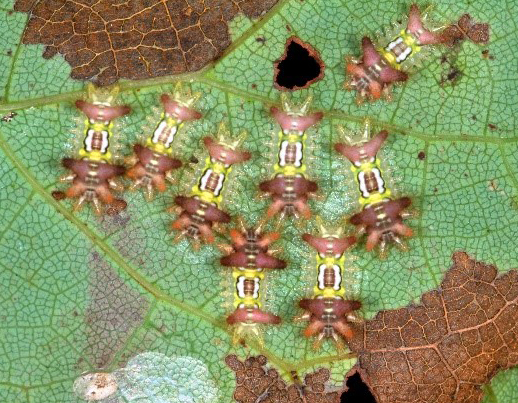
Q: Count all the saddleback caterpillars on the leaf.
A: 8